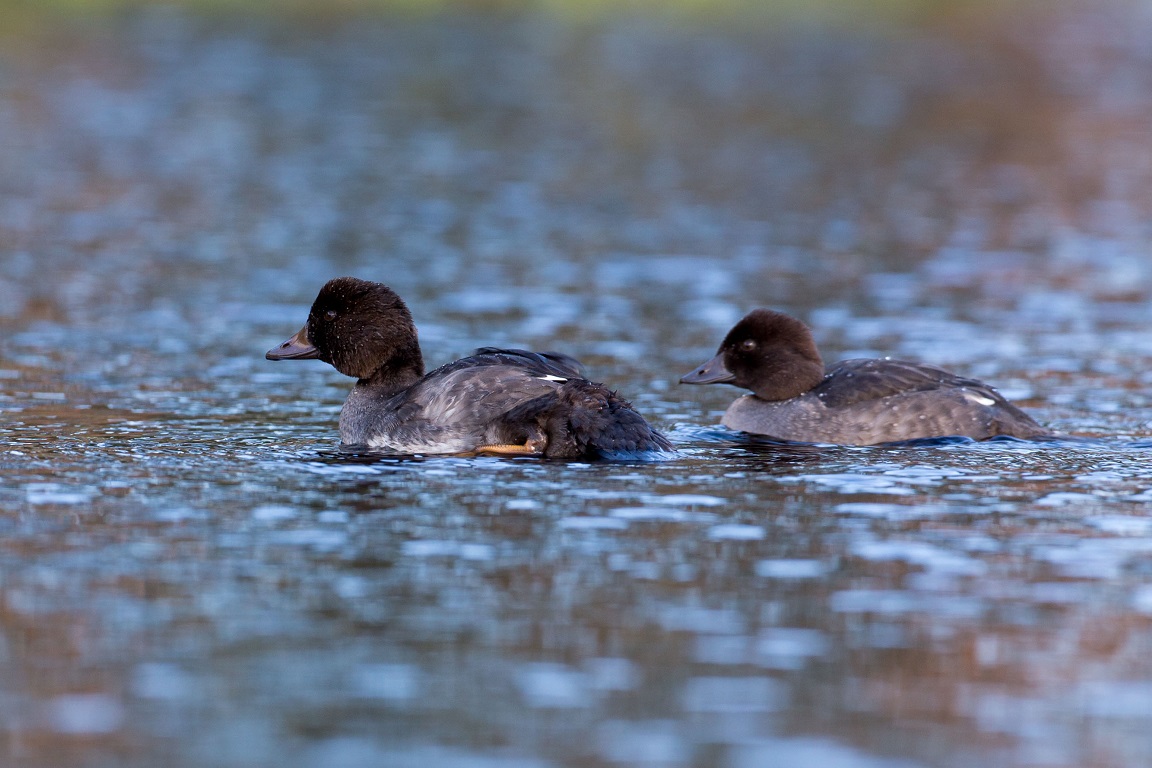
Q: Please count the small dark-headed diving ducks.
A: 2